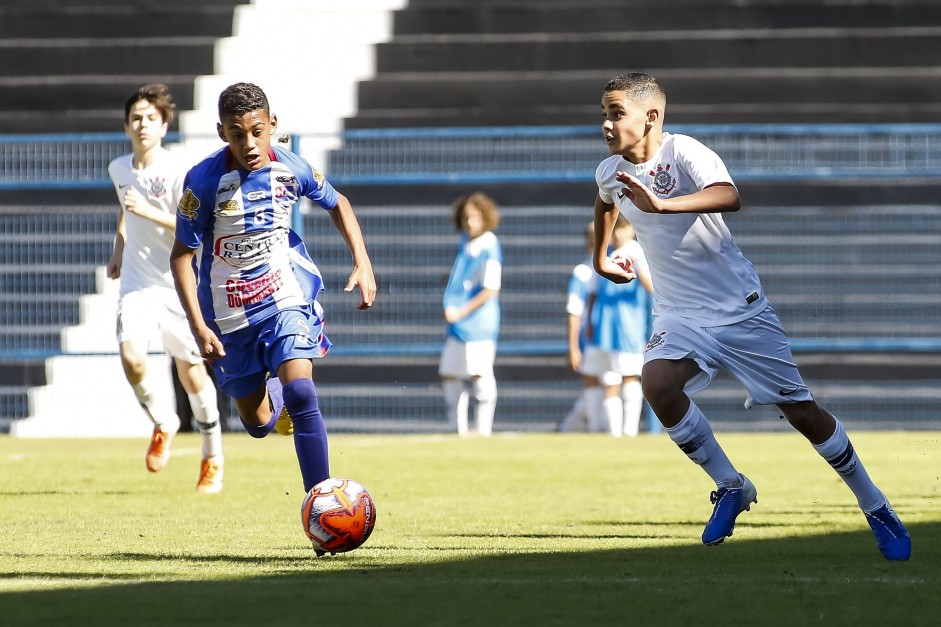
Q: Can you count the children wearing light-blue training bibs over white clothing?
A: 3